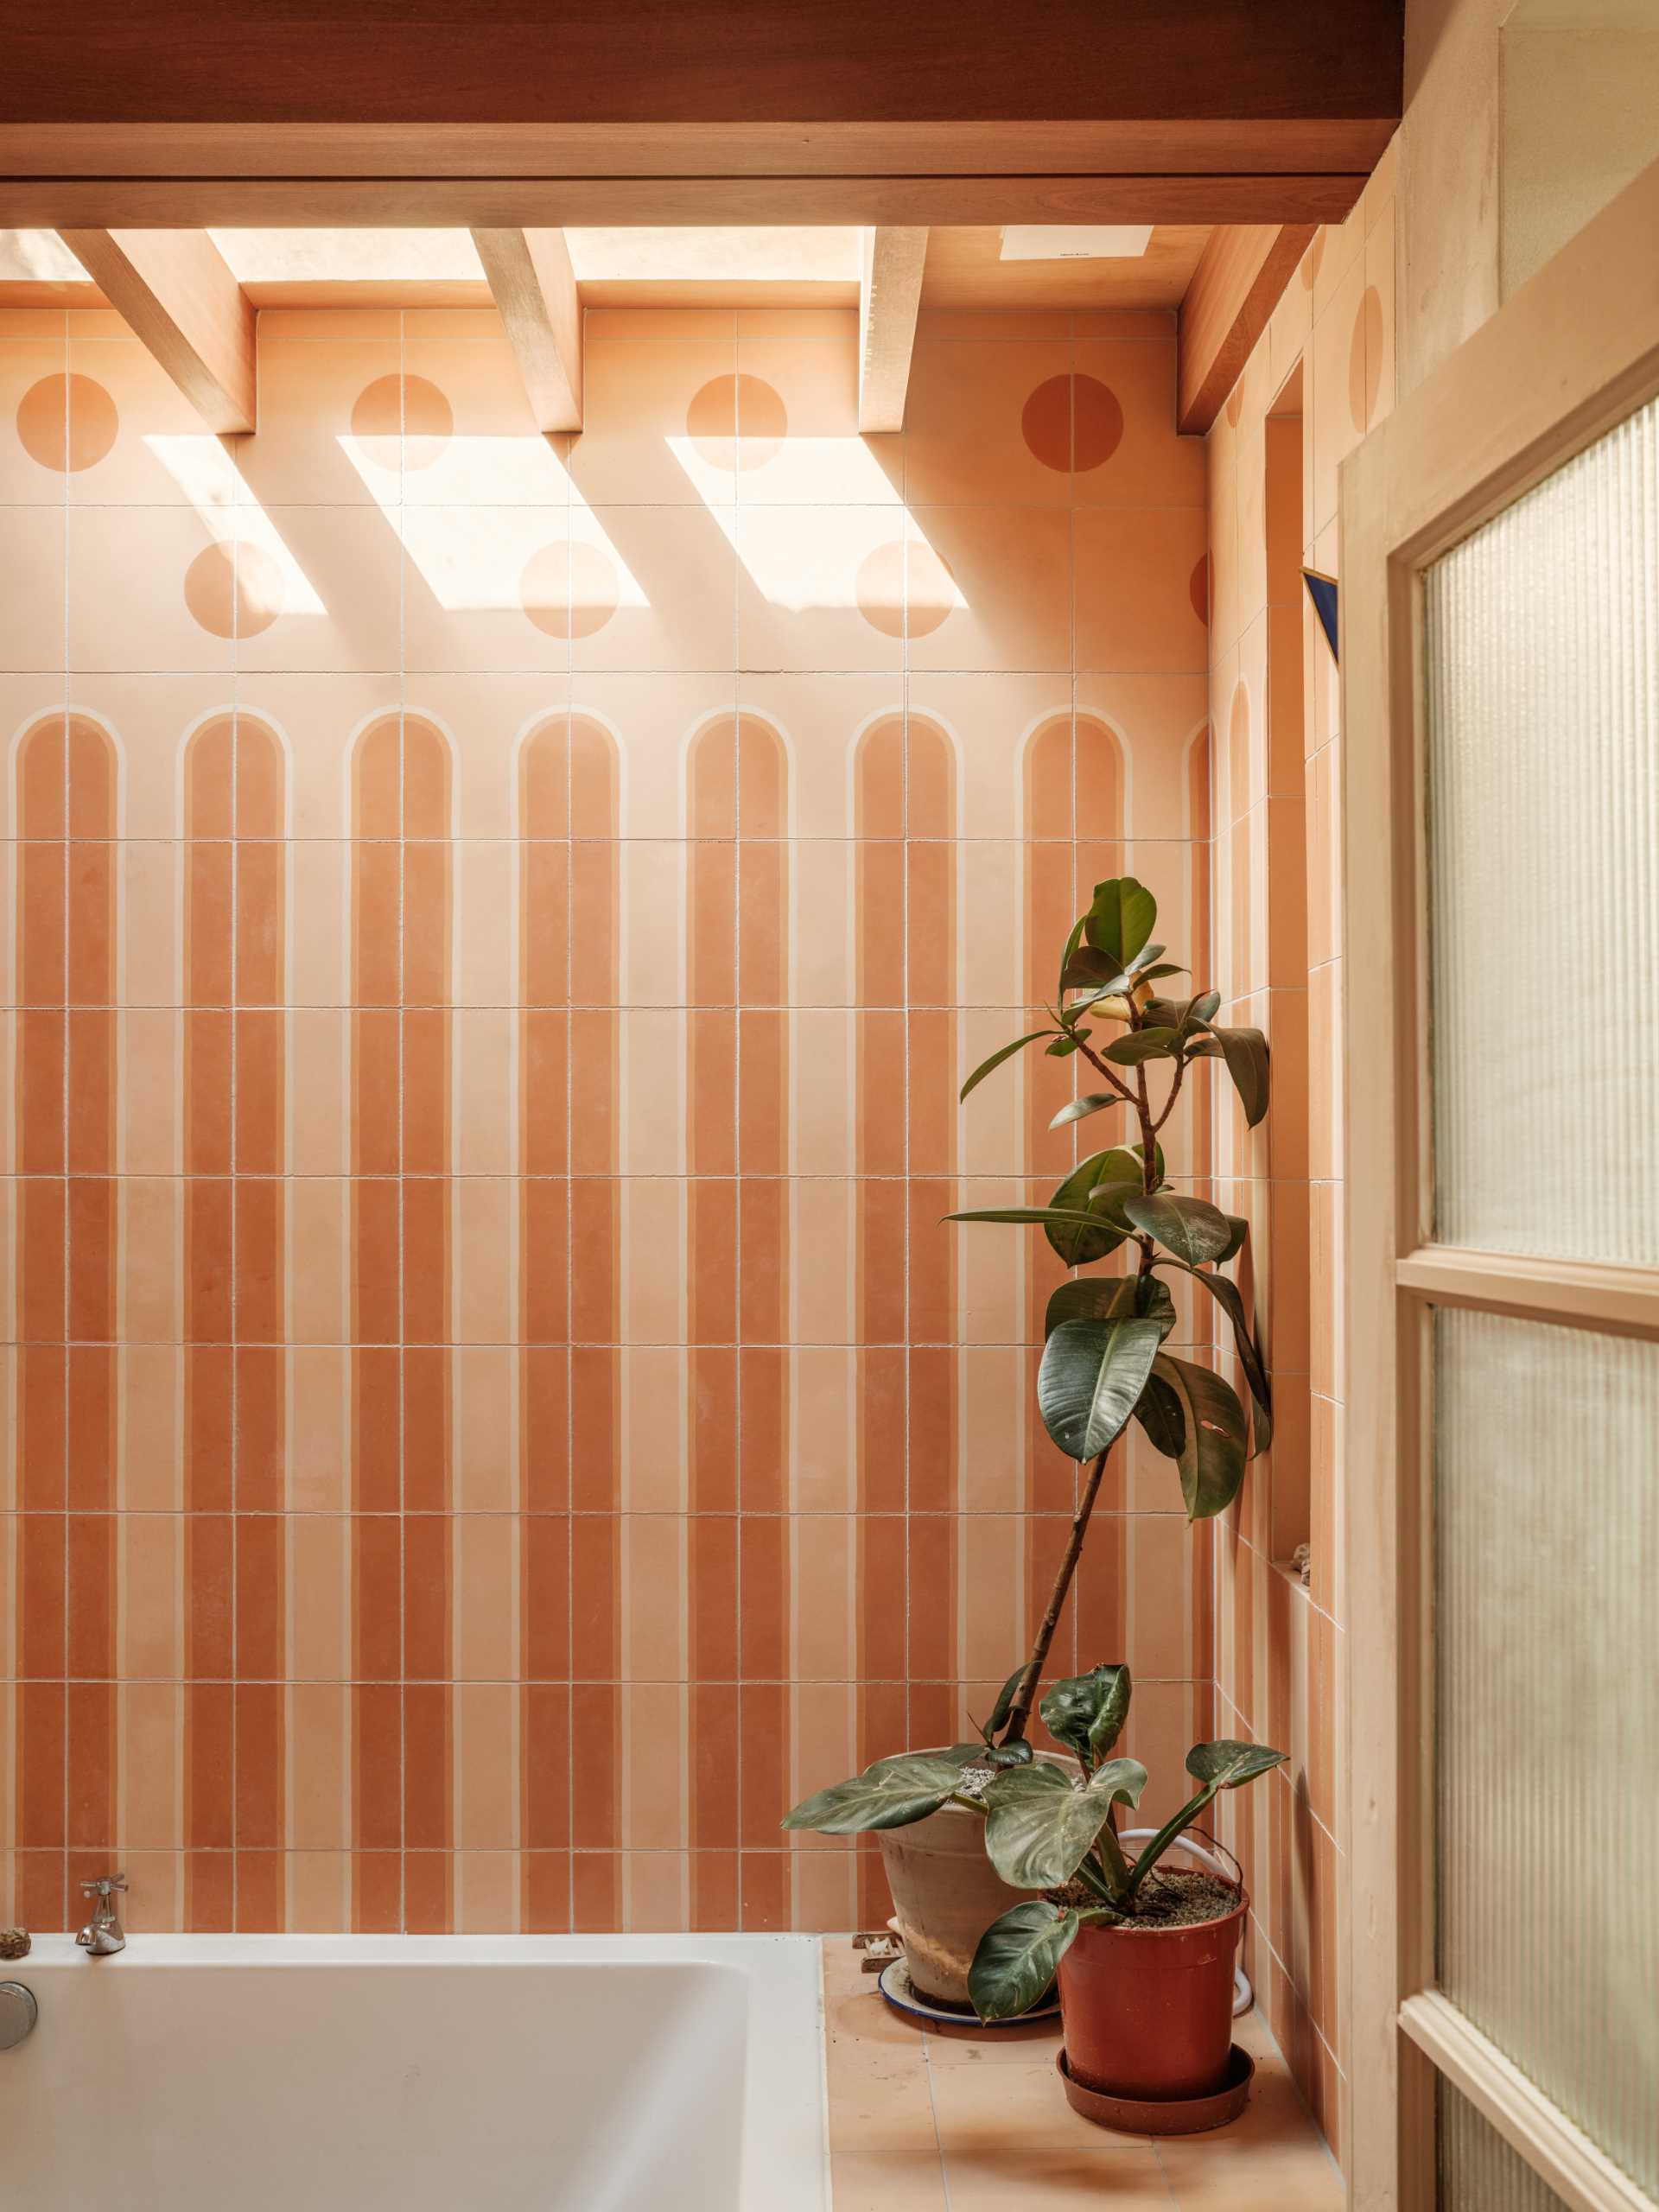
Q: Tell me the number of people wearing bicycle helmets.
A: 0